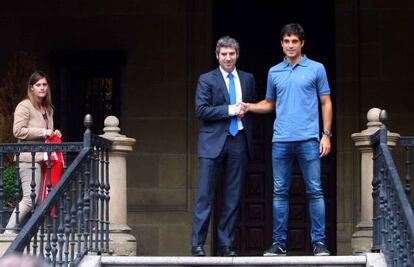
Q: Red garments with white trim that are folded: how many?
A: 1